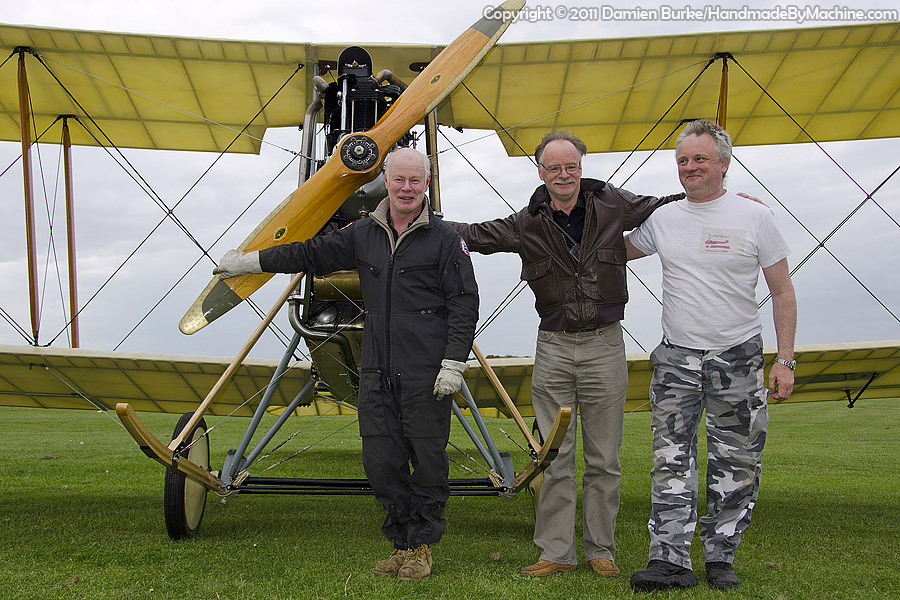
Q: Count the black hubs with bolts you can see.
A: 1